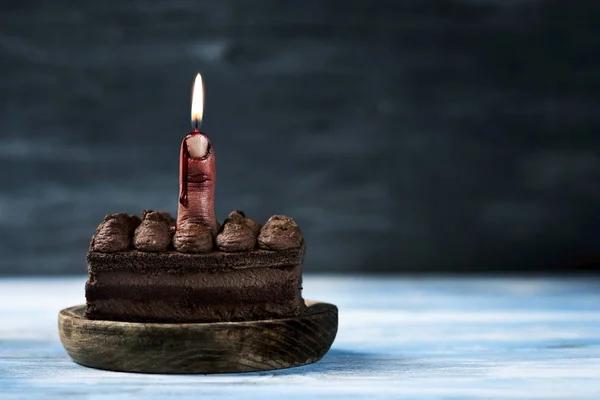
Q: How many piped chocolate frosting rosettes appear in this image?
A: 5